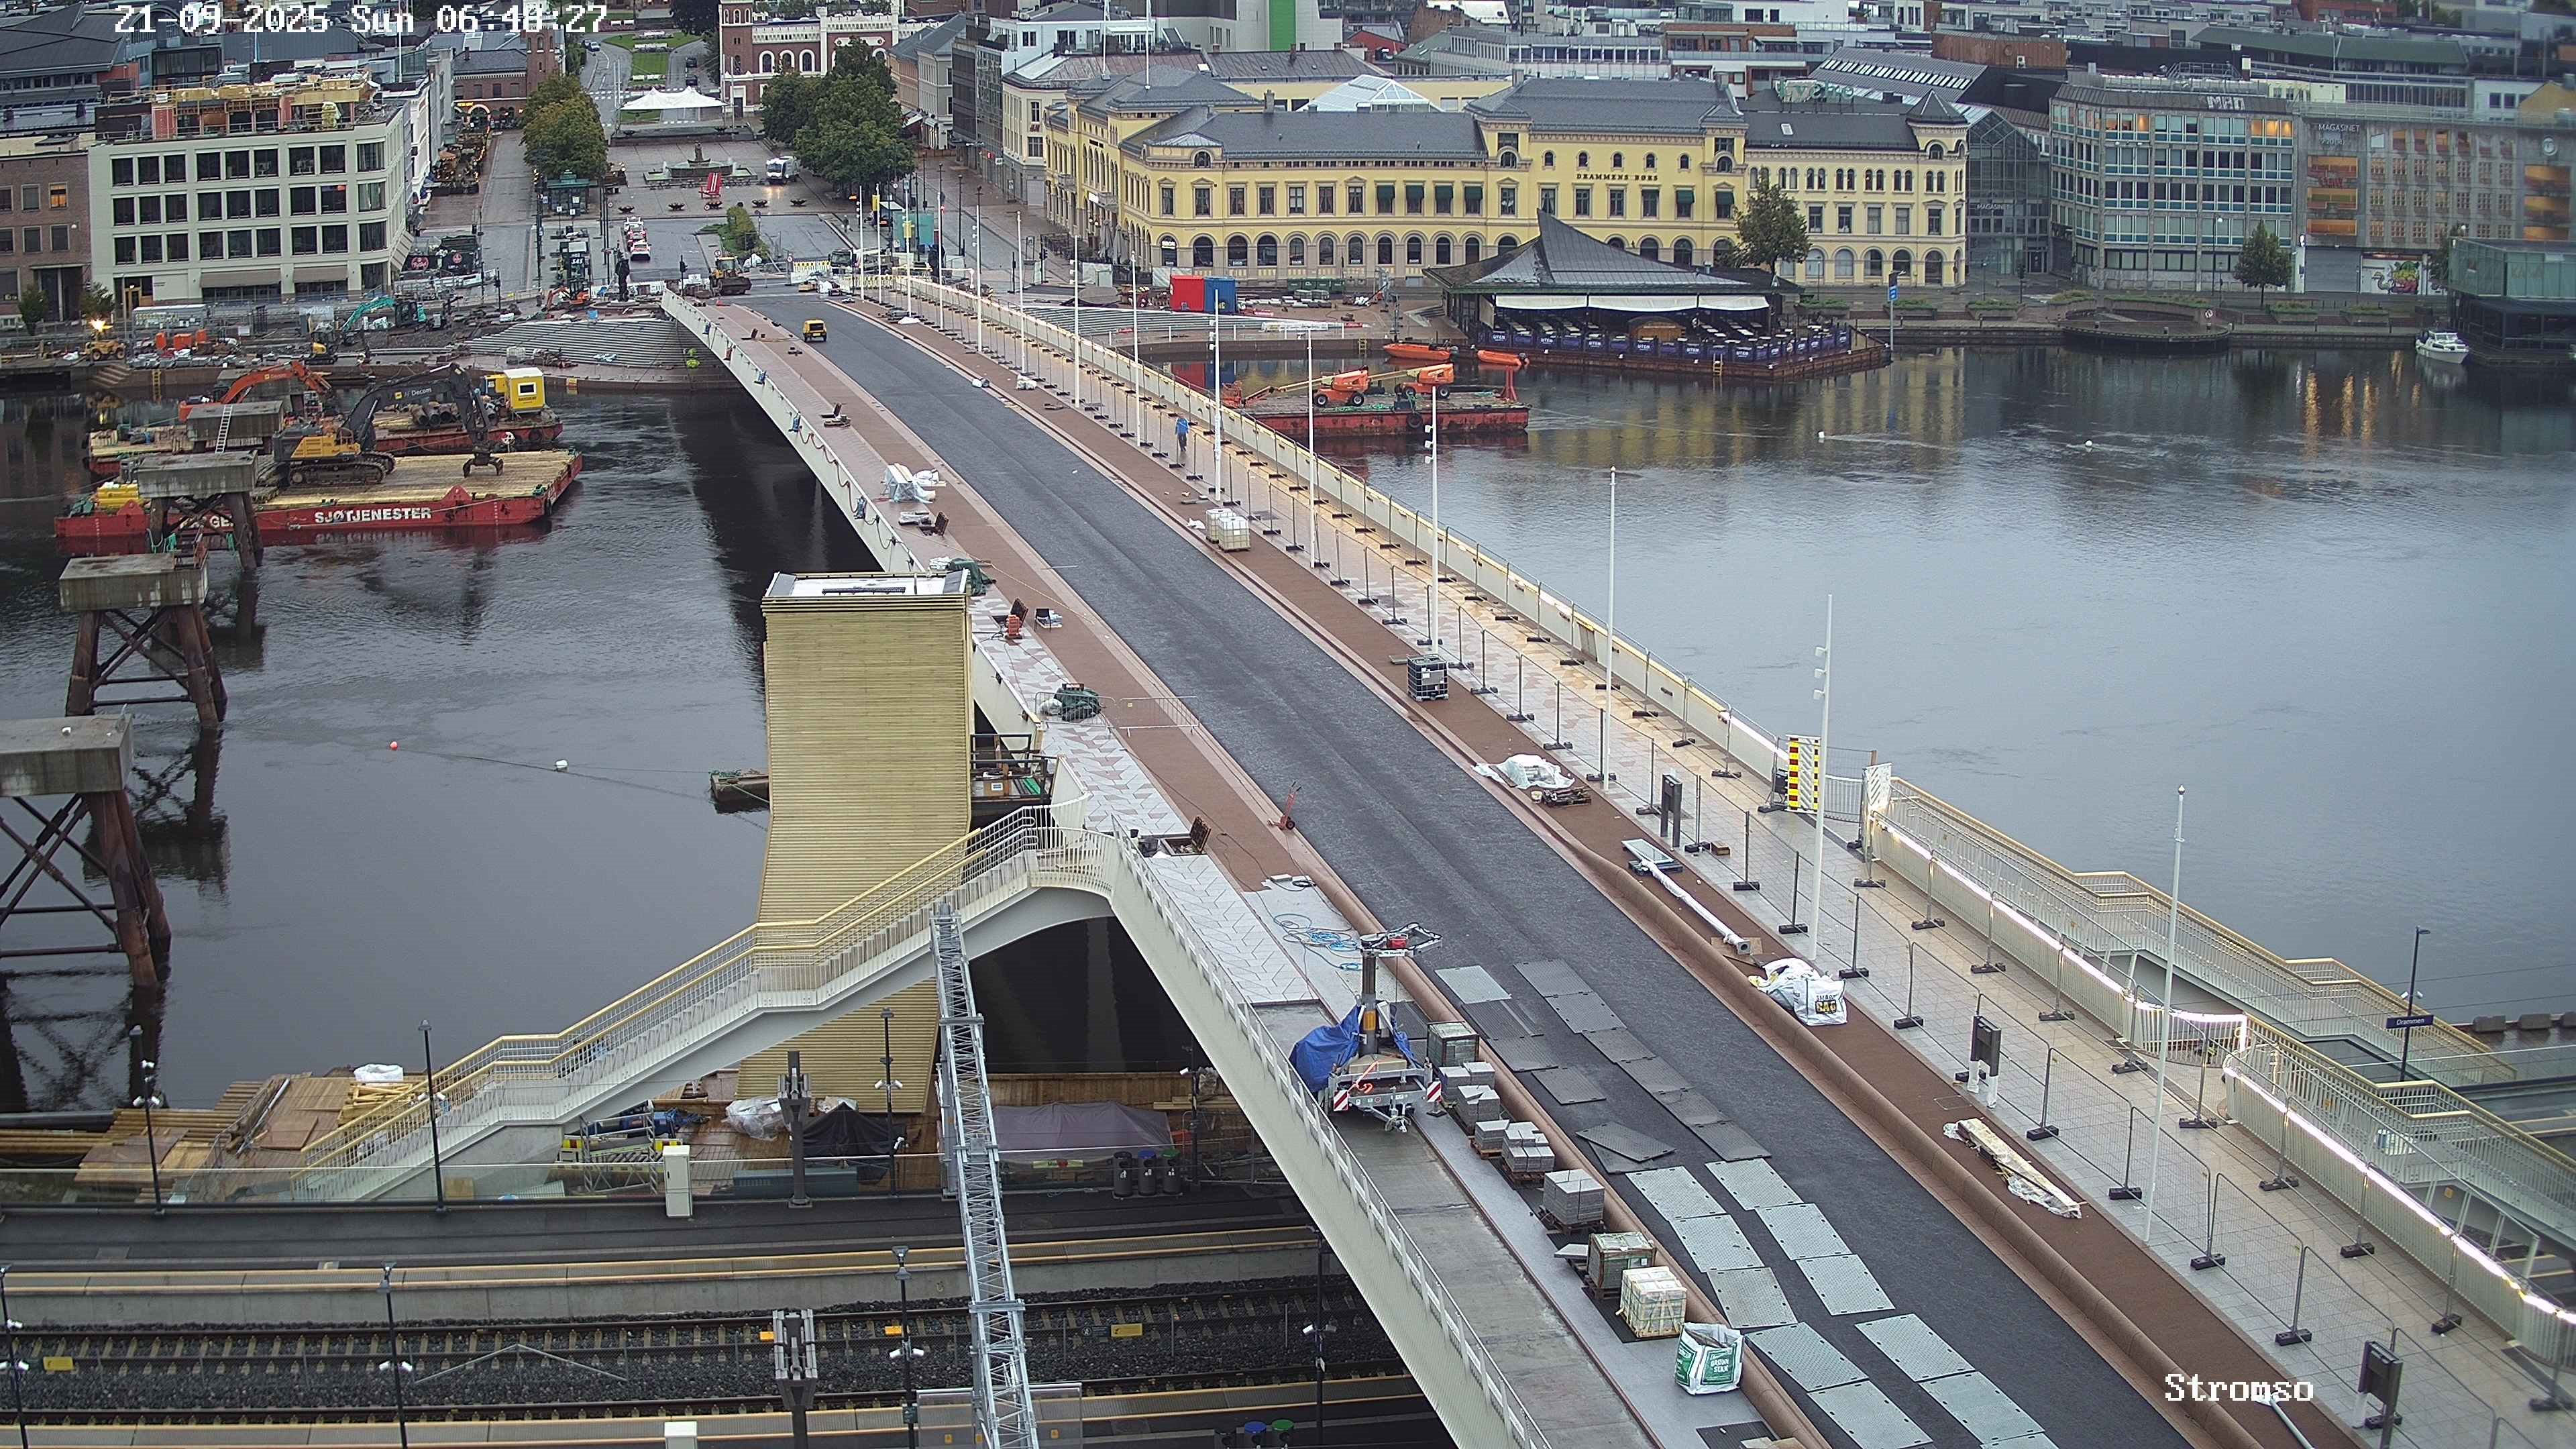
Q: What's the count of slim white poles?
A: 14